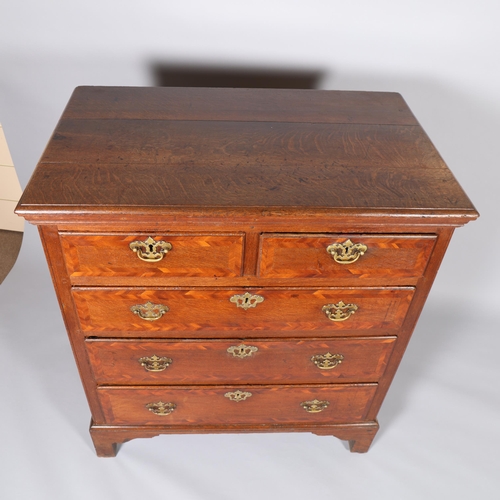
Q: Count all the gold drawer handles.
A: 8